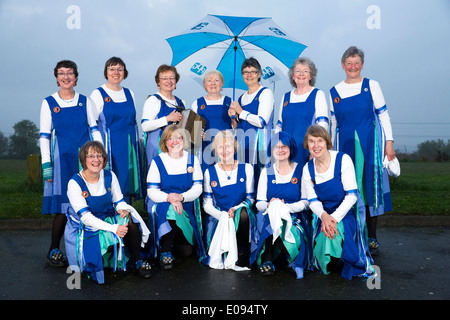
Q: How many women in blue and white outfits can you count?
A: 12